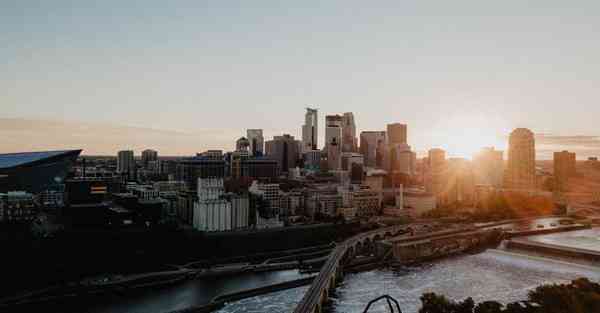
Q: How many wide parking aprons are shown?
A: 0